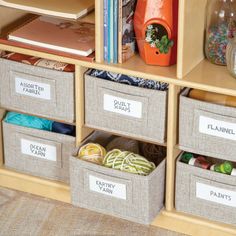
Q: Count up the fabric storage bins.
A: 6